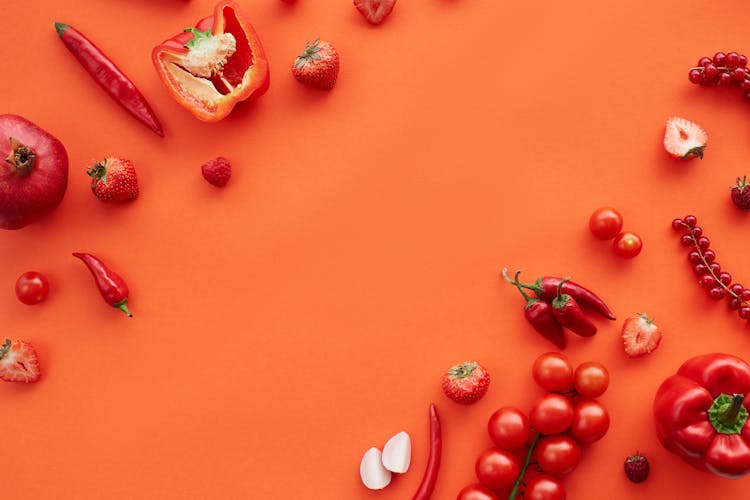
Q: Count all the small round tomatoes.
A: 12